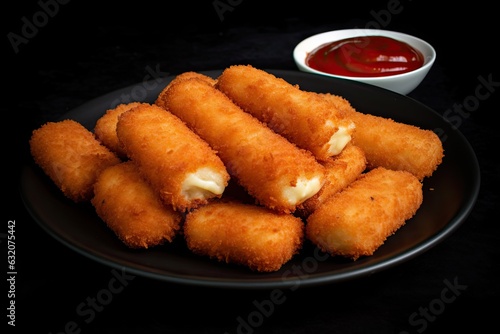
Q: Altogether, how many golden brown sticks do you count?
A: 11